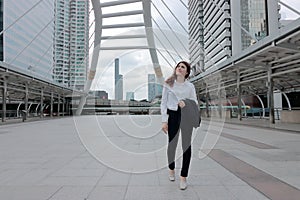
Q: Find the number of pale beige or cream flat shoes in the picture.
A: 2